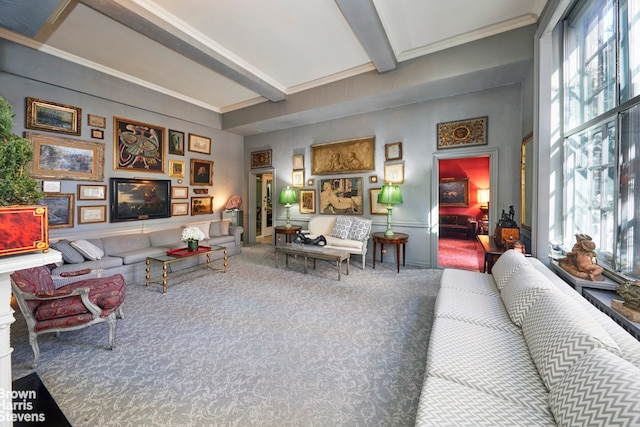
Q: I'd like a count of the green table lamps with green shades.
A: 2